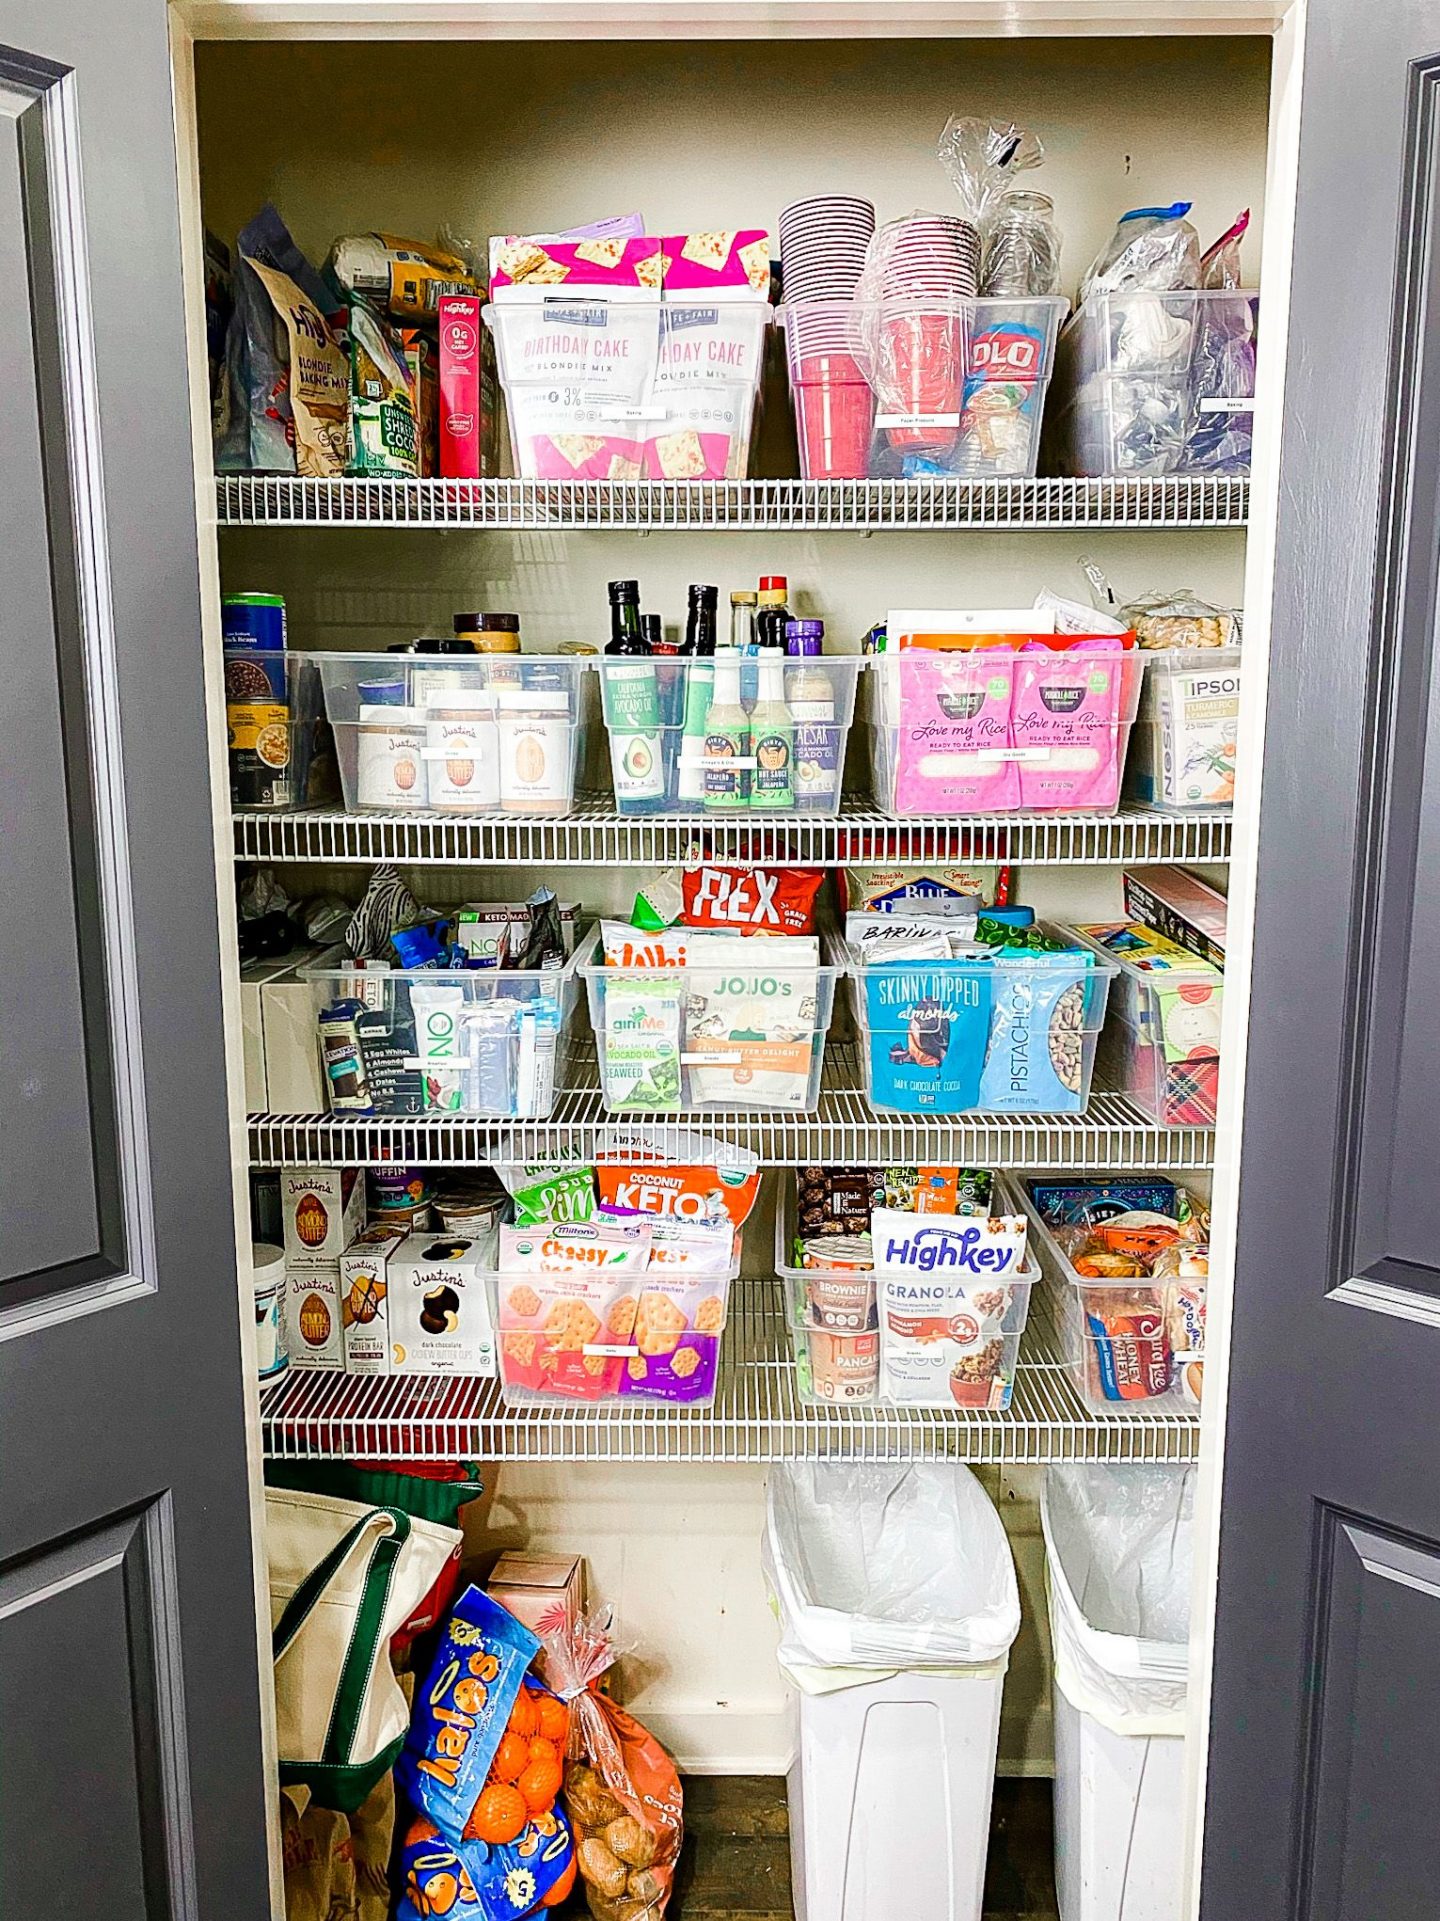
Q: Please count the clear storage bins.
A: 15